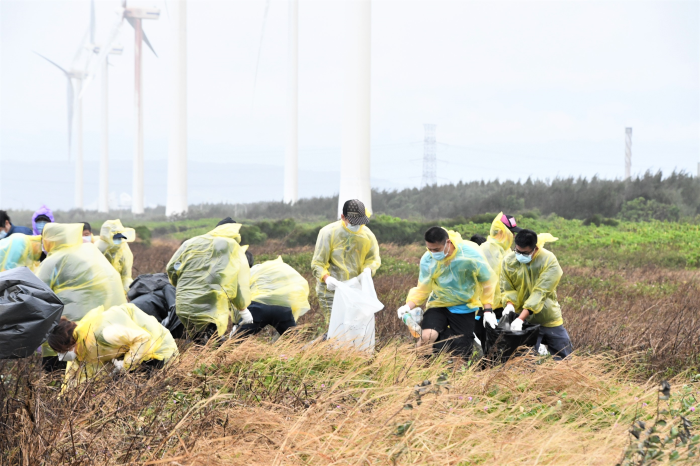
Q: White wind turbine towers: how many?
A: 6